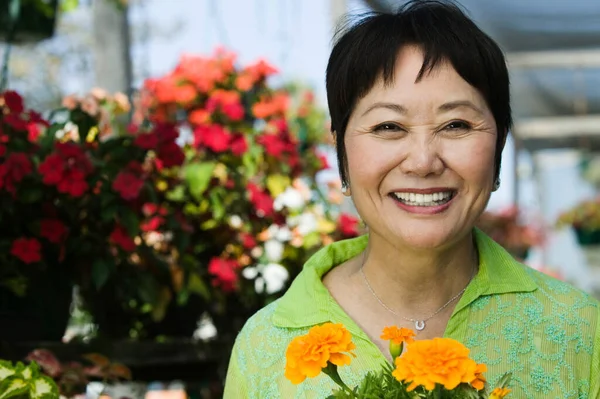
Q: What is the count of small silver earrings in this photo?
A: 2